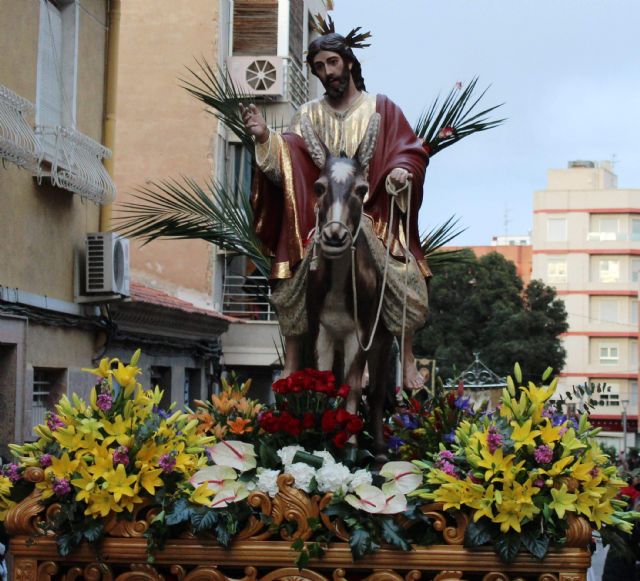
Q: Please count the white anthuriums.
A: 6